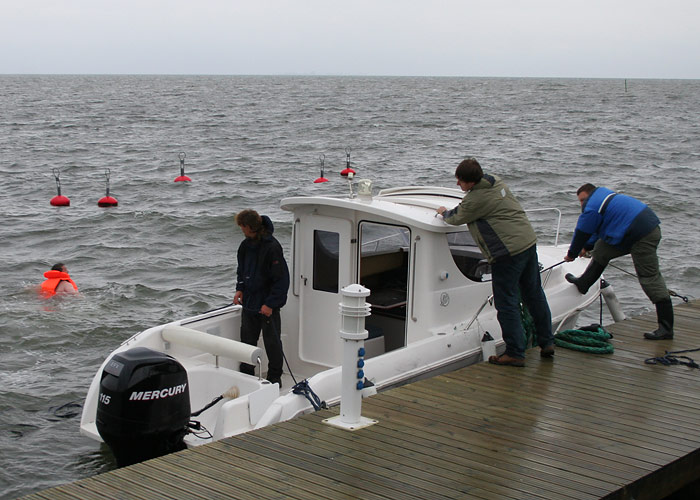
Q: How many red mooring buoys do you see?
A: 5